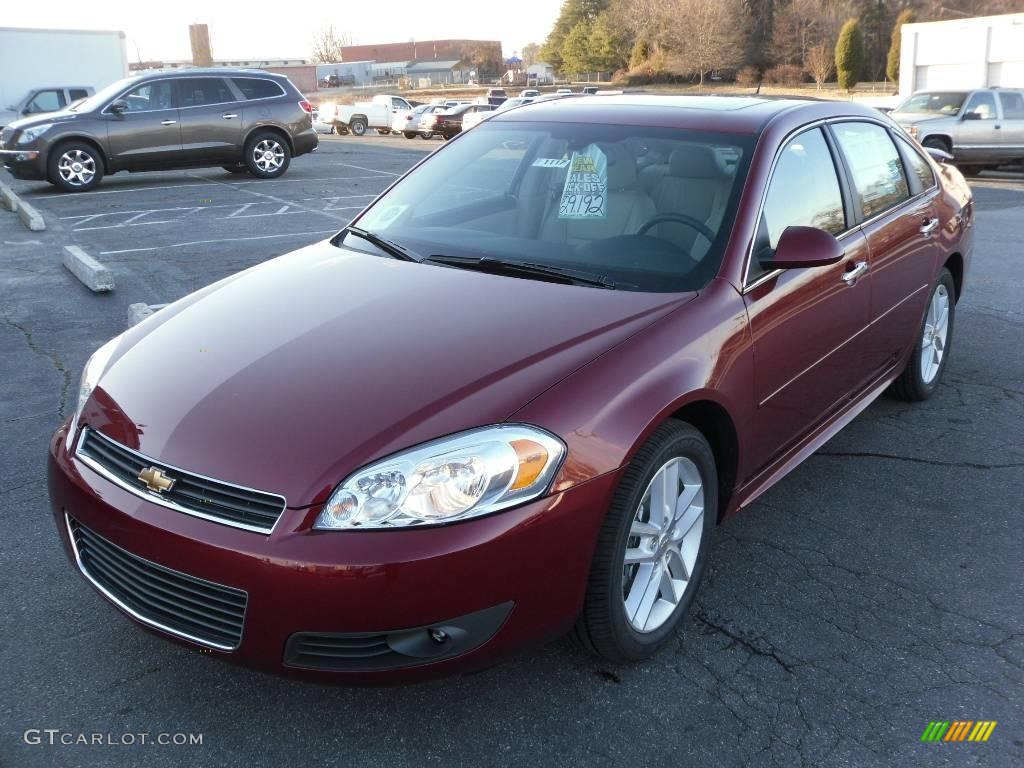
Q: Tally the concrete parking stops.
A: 4